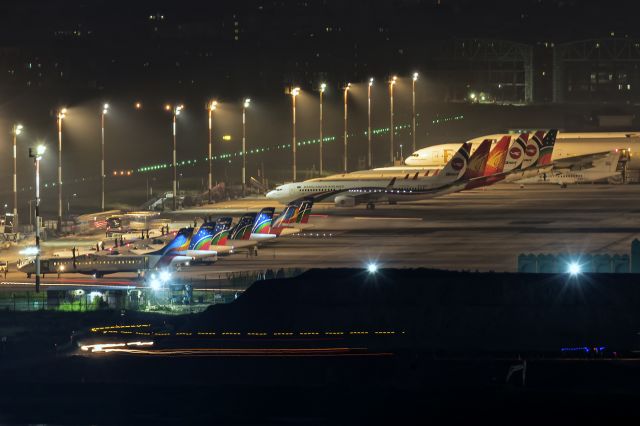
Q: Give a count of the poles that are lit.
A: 13